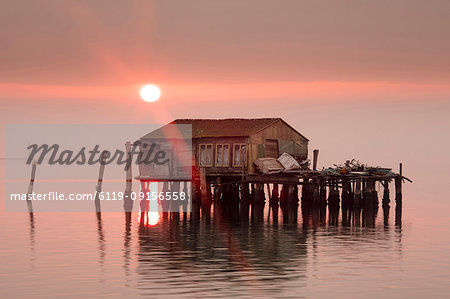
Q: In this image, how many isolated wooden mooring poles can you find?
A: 3